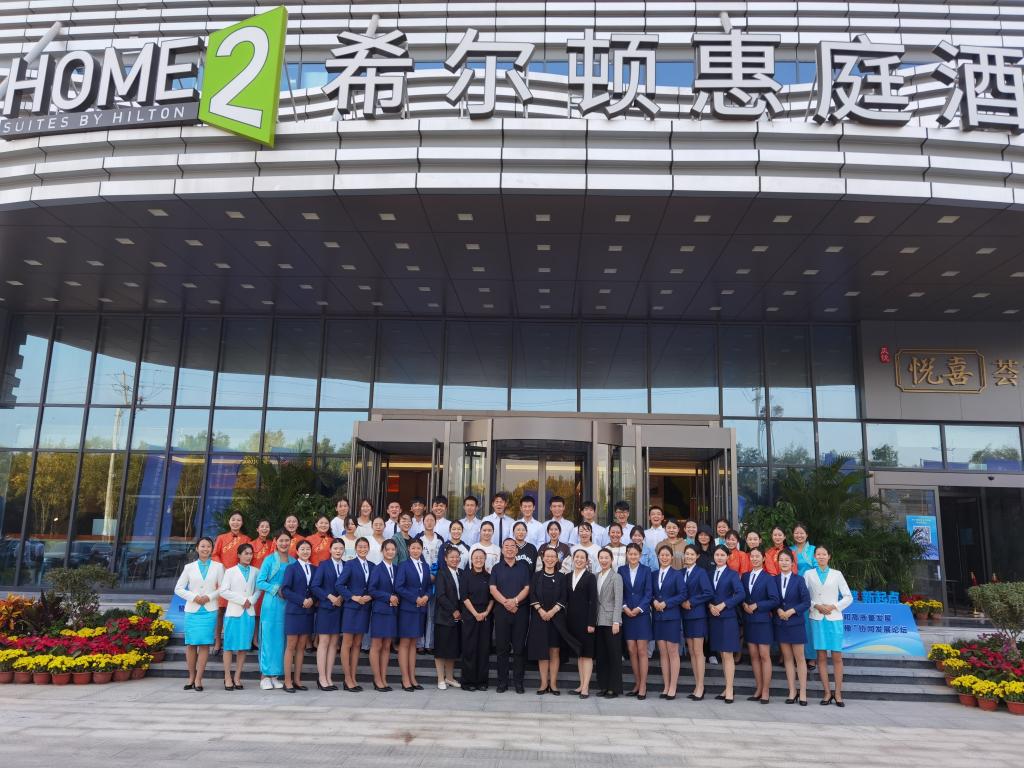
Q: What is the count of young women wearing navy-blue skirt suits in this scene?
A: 11